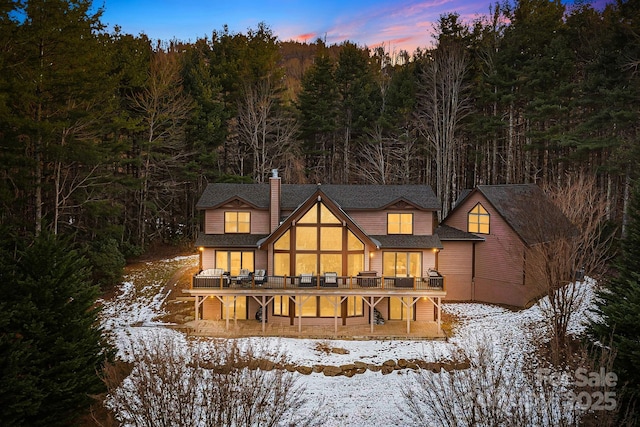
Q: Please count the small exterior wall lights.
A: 5